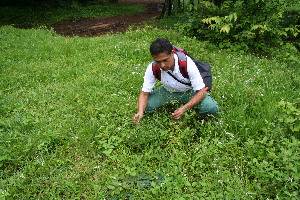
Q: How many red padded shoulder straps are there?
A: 2